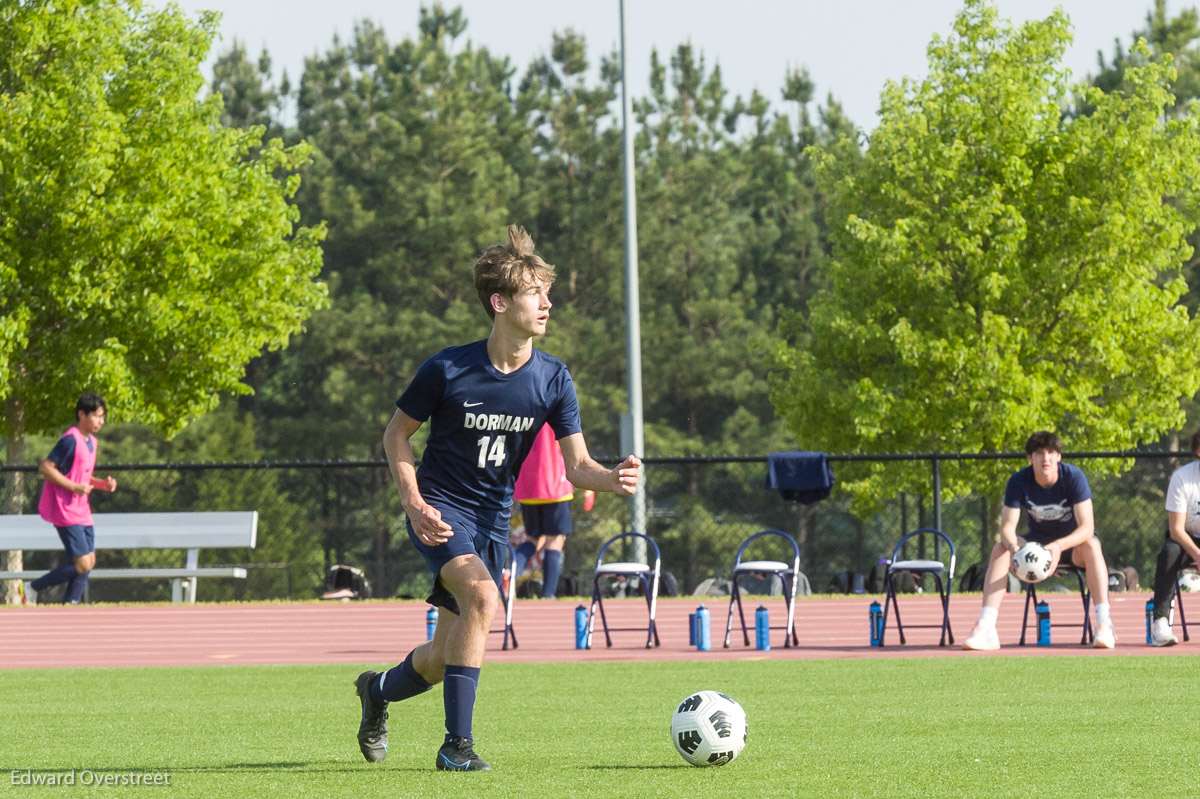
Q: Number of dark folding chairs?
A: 6